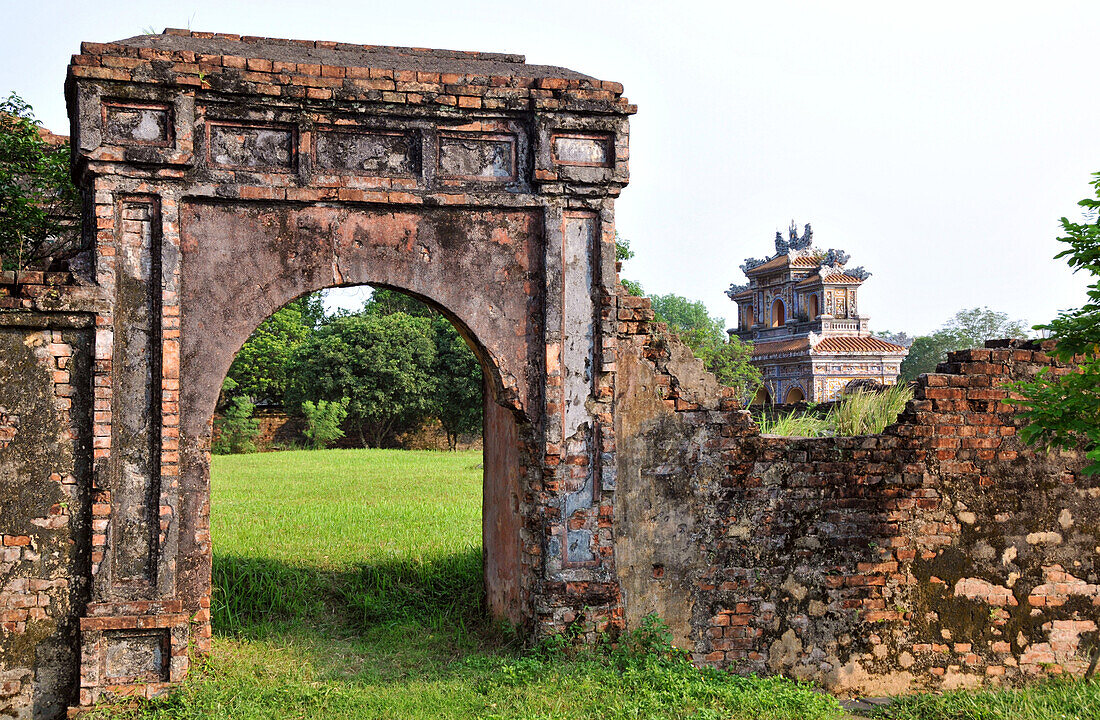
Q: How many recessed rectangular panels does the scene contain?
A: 8